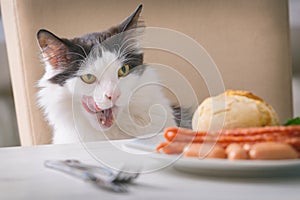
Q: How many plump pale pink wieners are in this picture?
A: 3